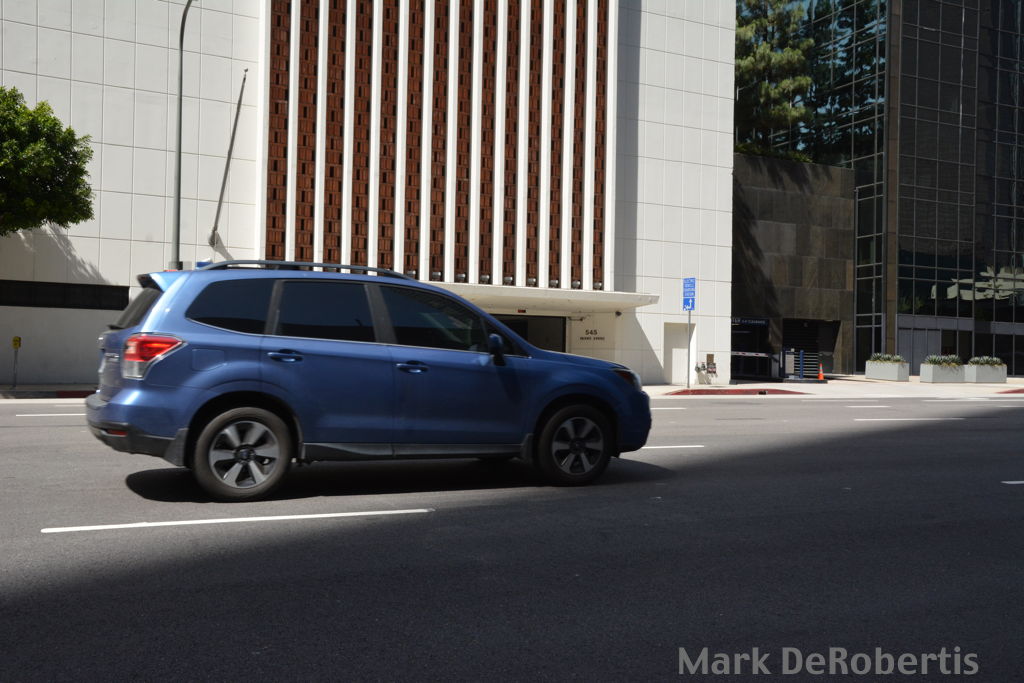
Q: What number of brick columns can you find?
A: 14